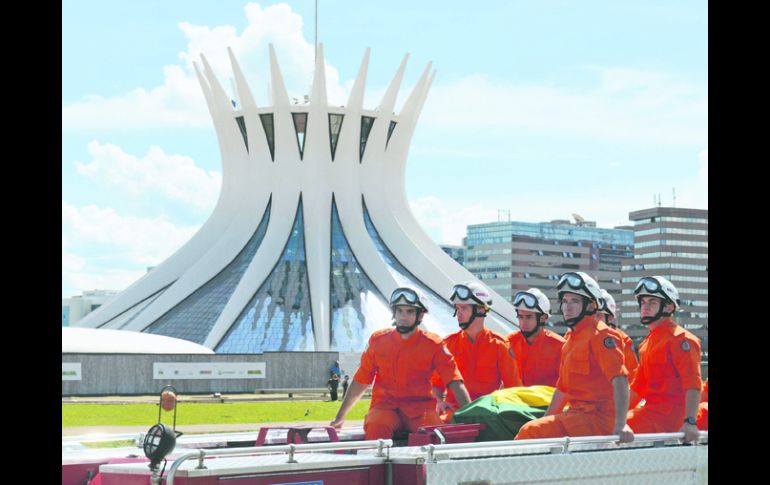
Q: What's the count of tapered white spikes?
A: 9